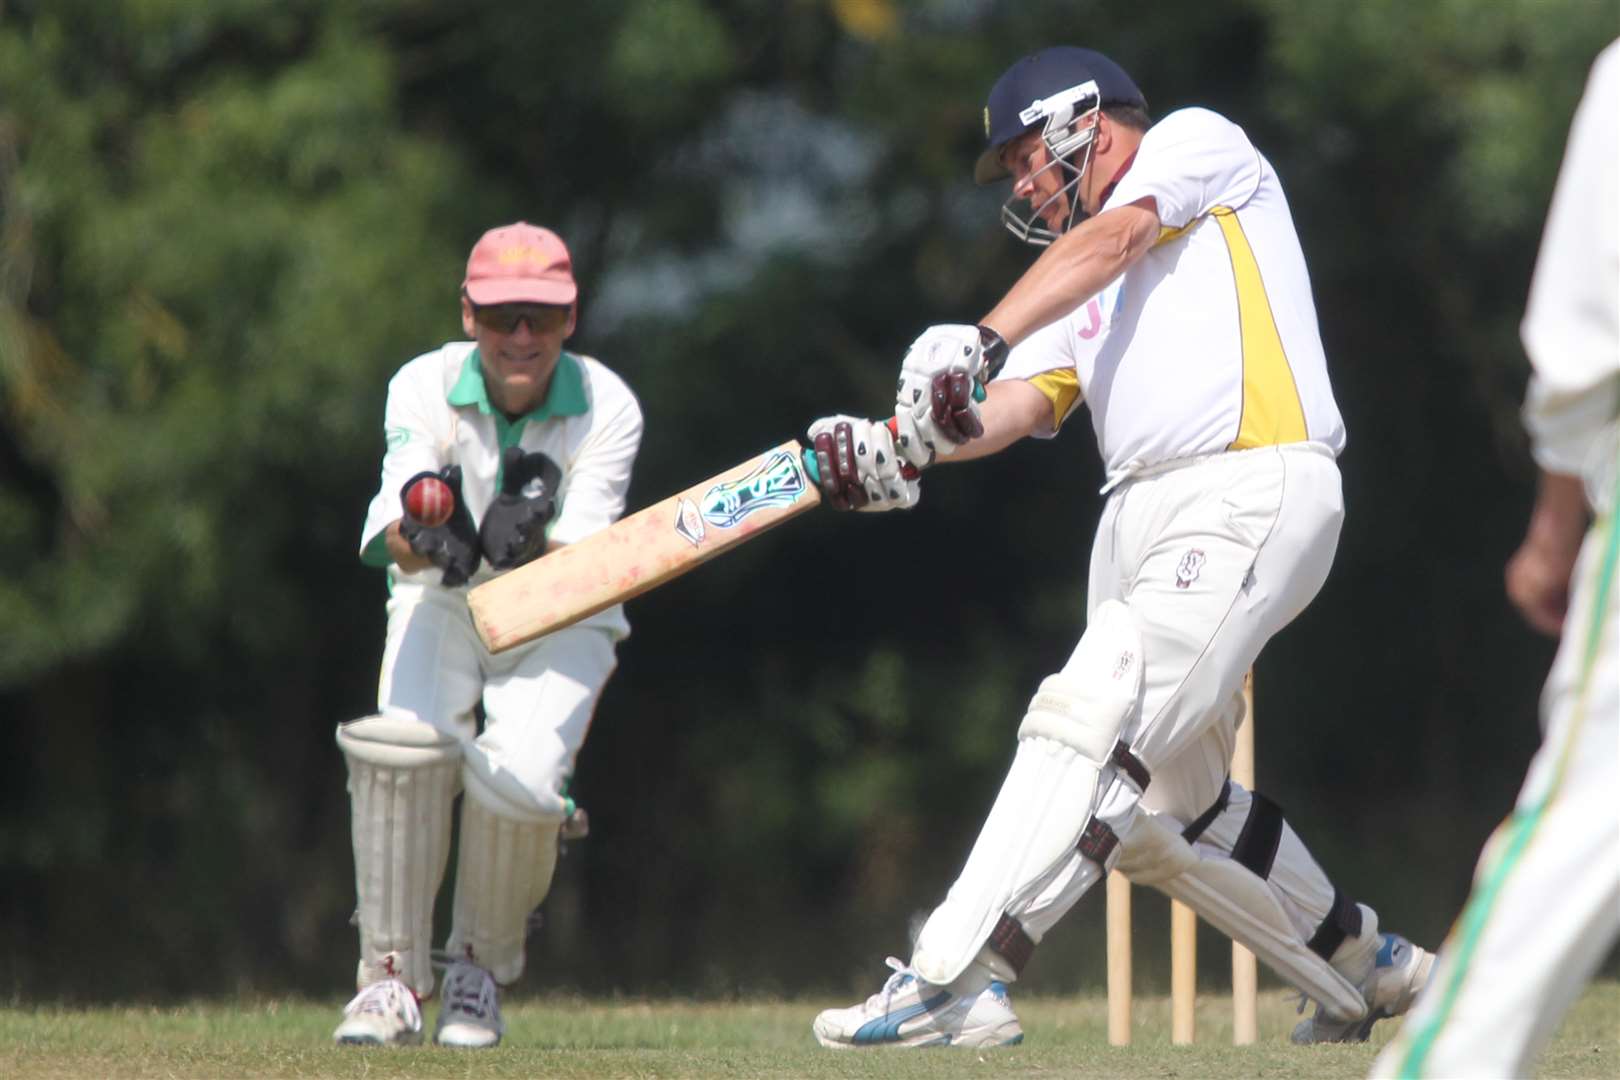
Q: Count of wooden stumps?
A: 3